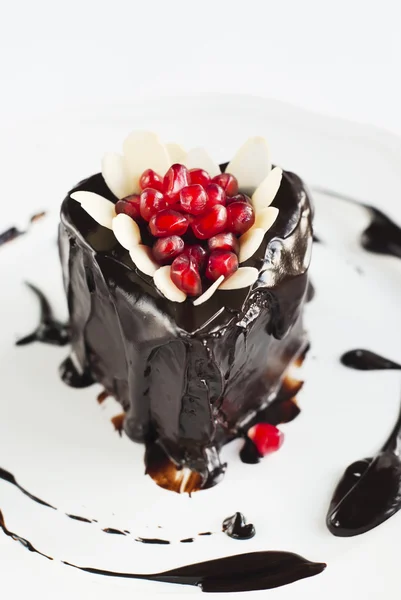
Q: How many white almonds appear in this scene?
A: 14